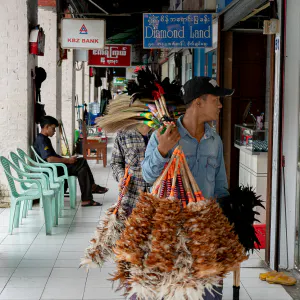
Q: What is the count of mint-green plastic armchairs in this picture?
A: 4